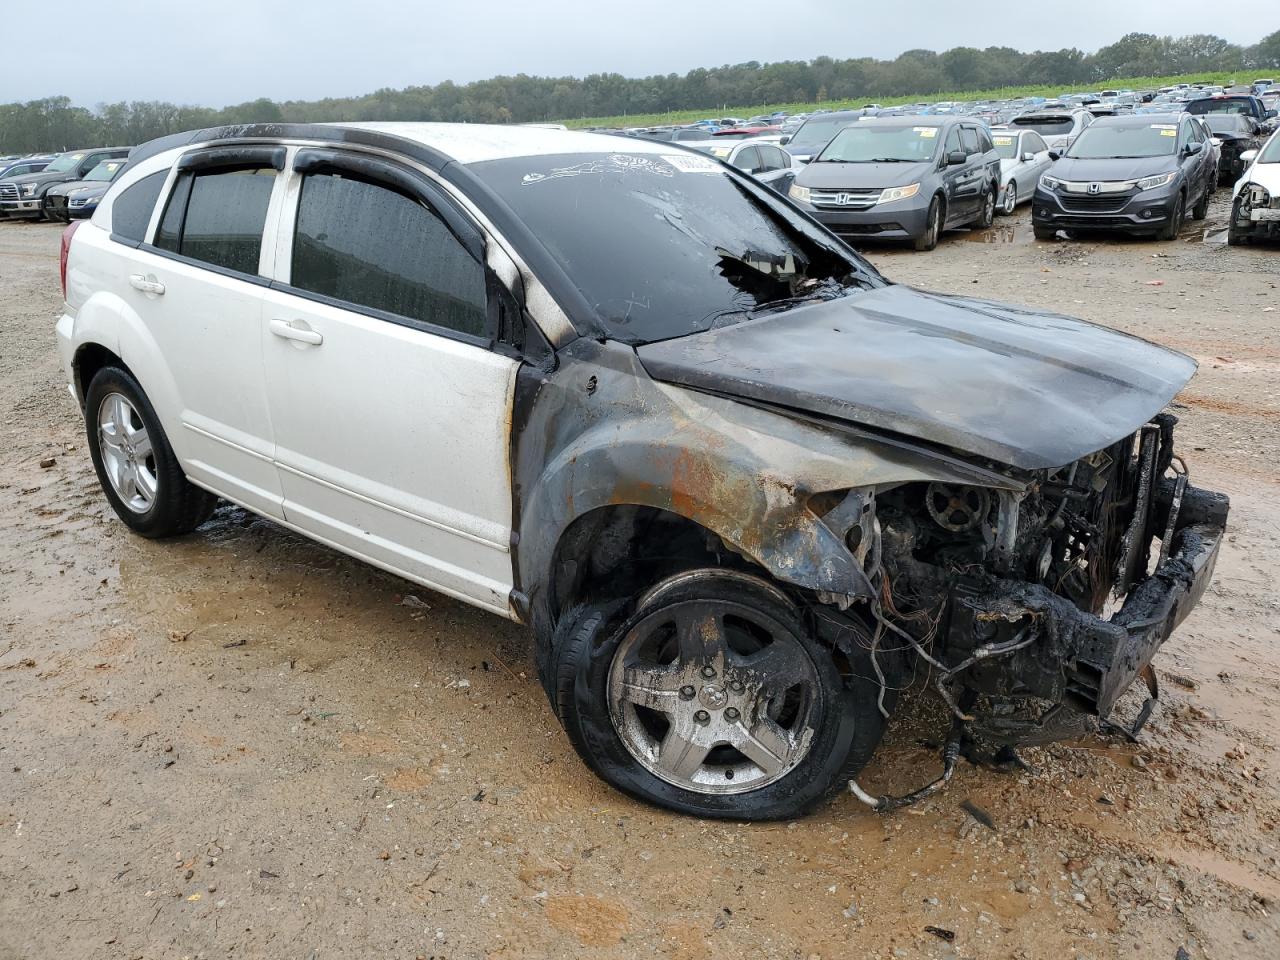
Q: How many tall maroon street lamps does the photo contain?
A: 0